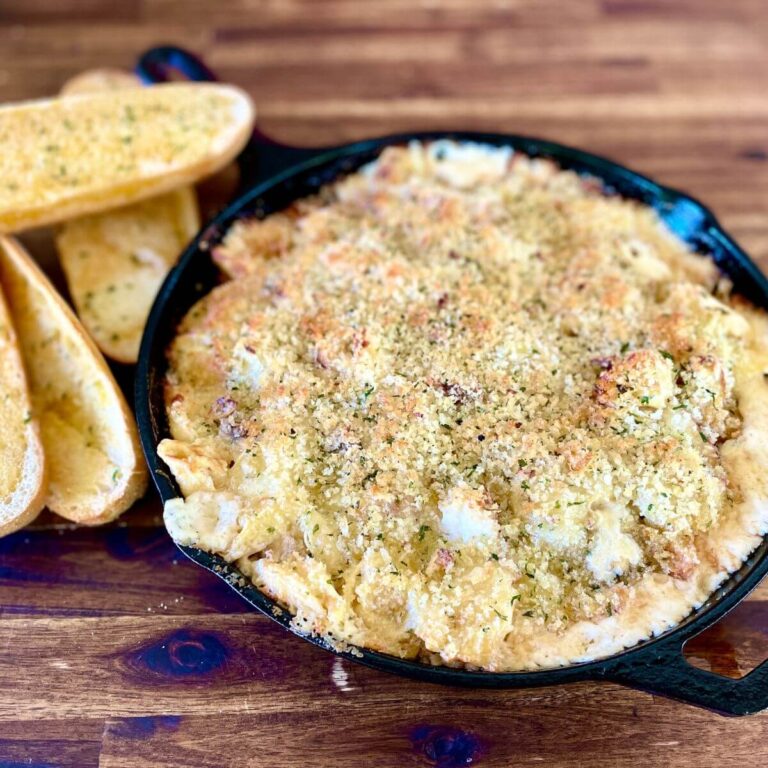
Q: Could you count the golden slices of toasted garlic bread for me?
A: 4